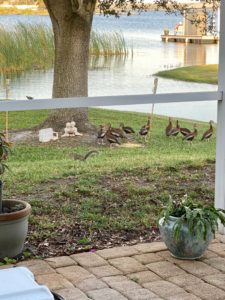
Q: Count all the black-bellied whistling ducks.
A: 10